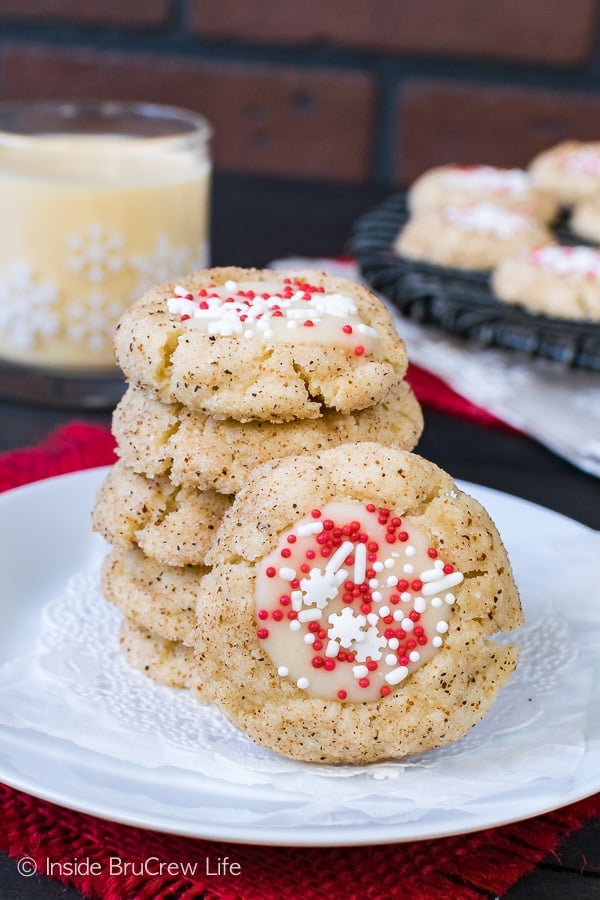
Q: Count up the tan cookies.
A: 11